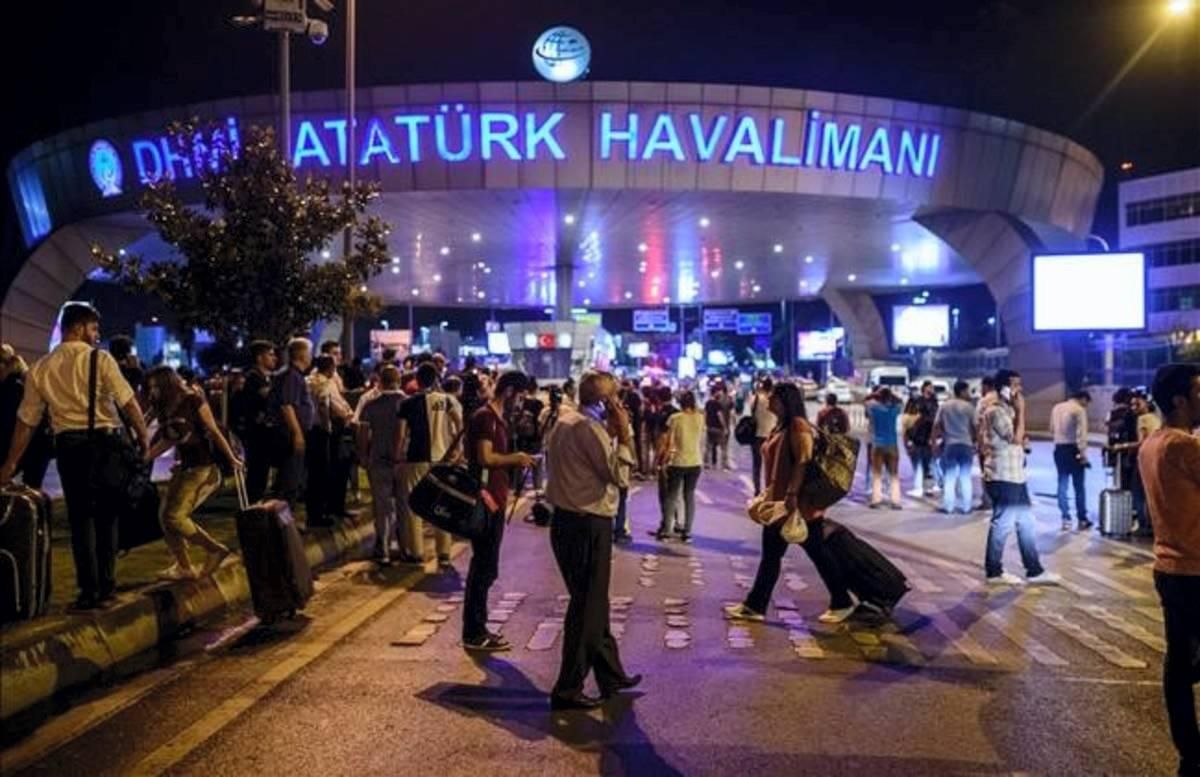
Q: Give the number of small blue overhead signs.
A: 3